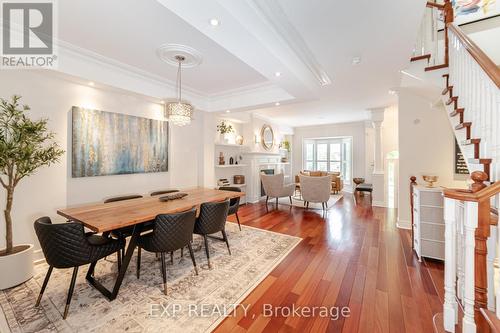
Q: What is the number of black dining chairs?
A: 6